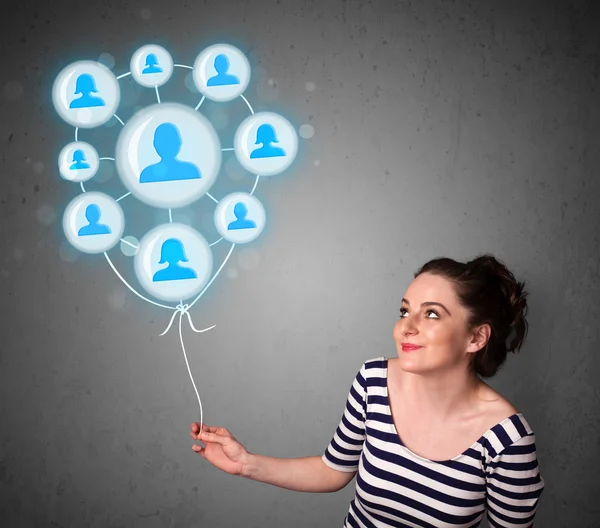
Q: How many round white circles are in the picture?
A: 9